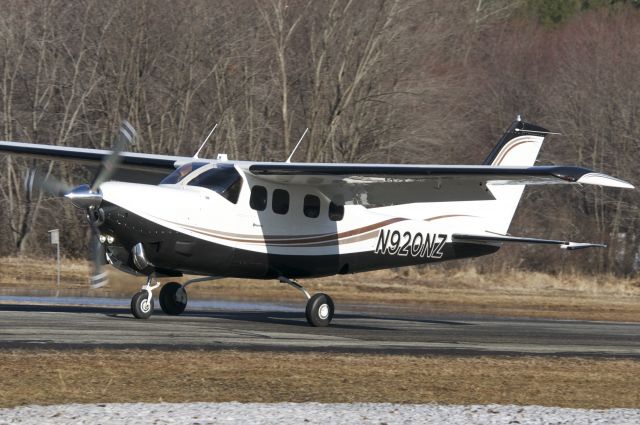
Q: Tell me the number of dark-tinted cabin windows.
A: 4